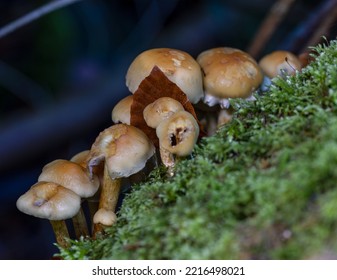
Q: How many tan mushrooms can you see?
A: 11